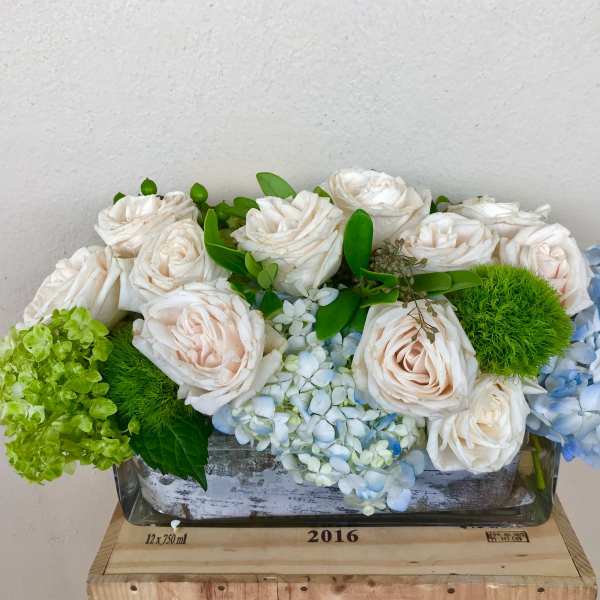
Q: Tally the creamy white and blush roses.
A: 11